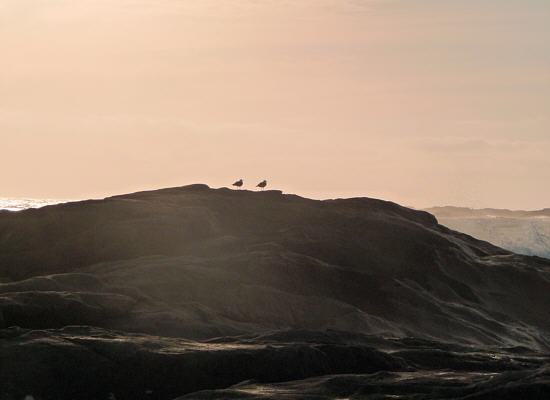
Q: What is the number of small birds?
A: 2